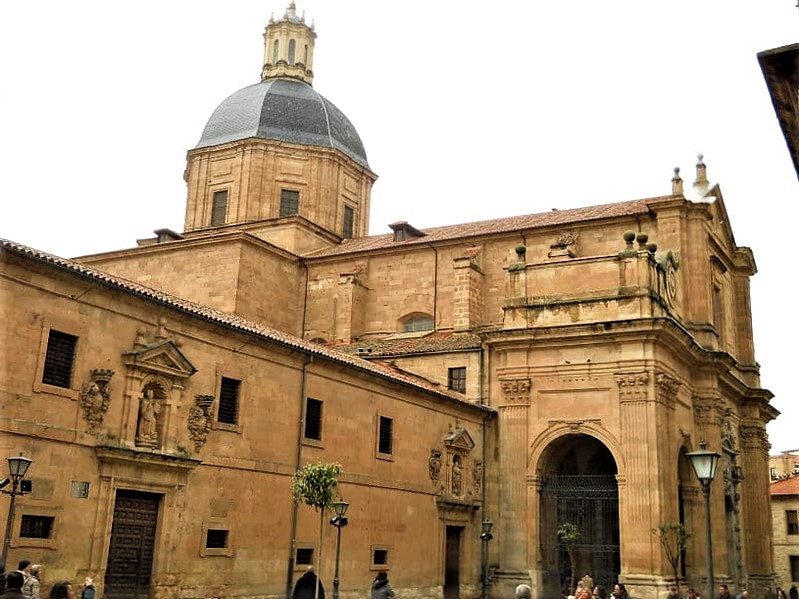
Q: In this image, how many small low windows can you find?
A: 4